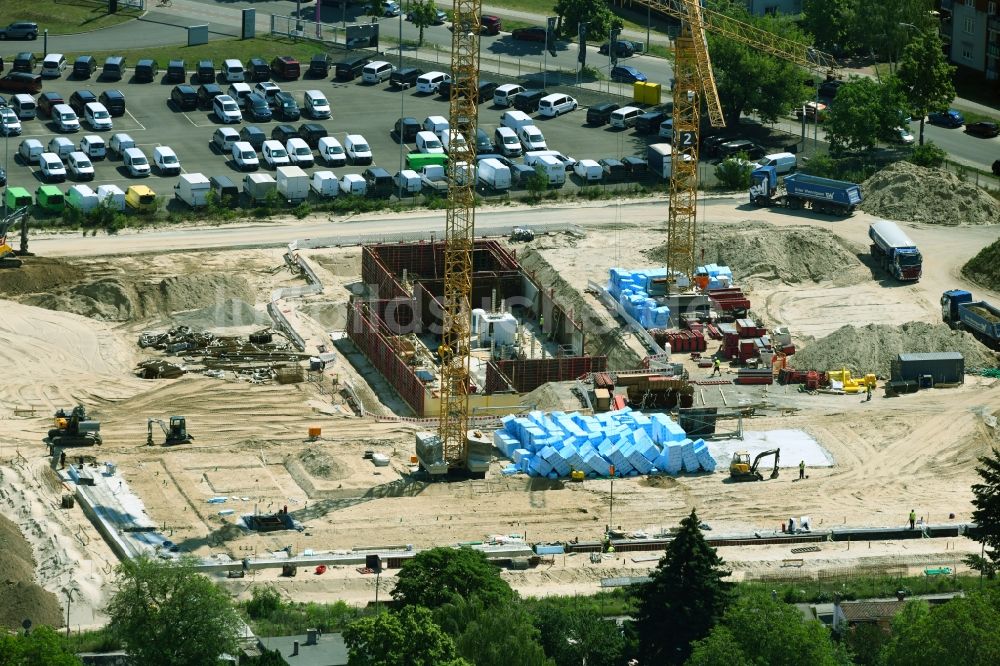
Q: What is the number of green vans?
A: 3